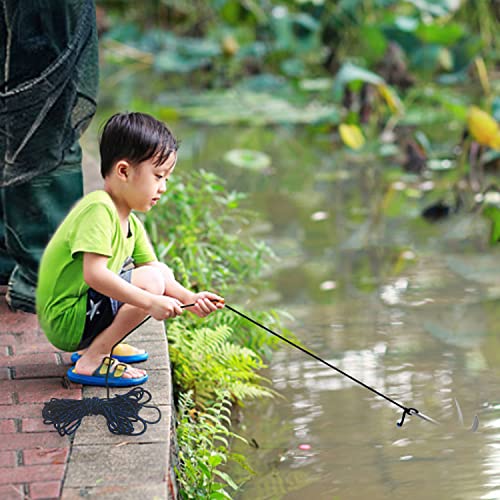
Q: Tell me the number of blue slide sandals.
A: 2